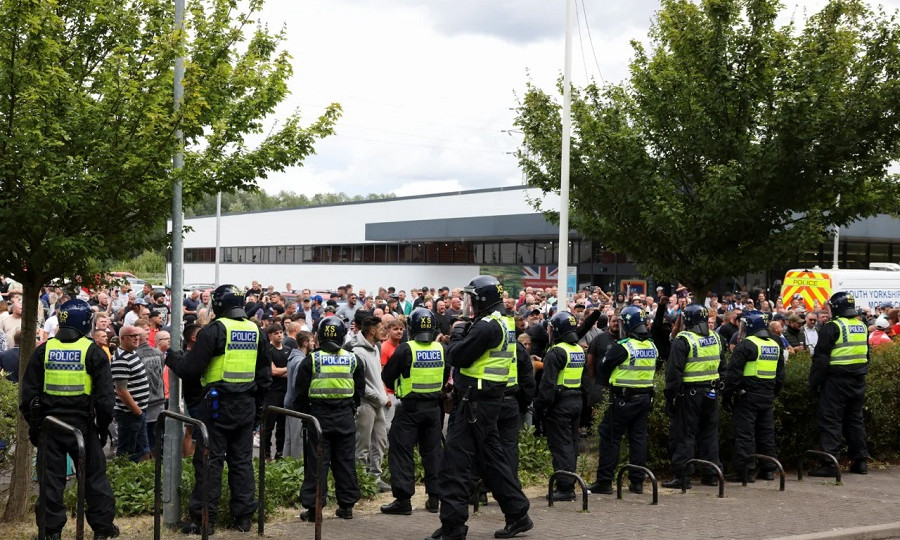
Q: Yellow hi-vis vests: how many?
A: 11